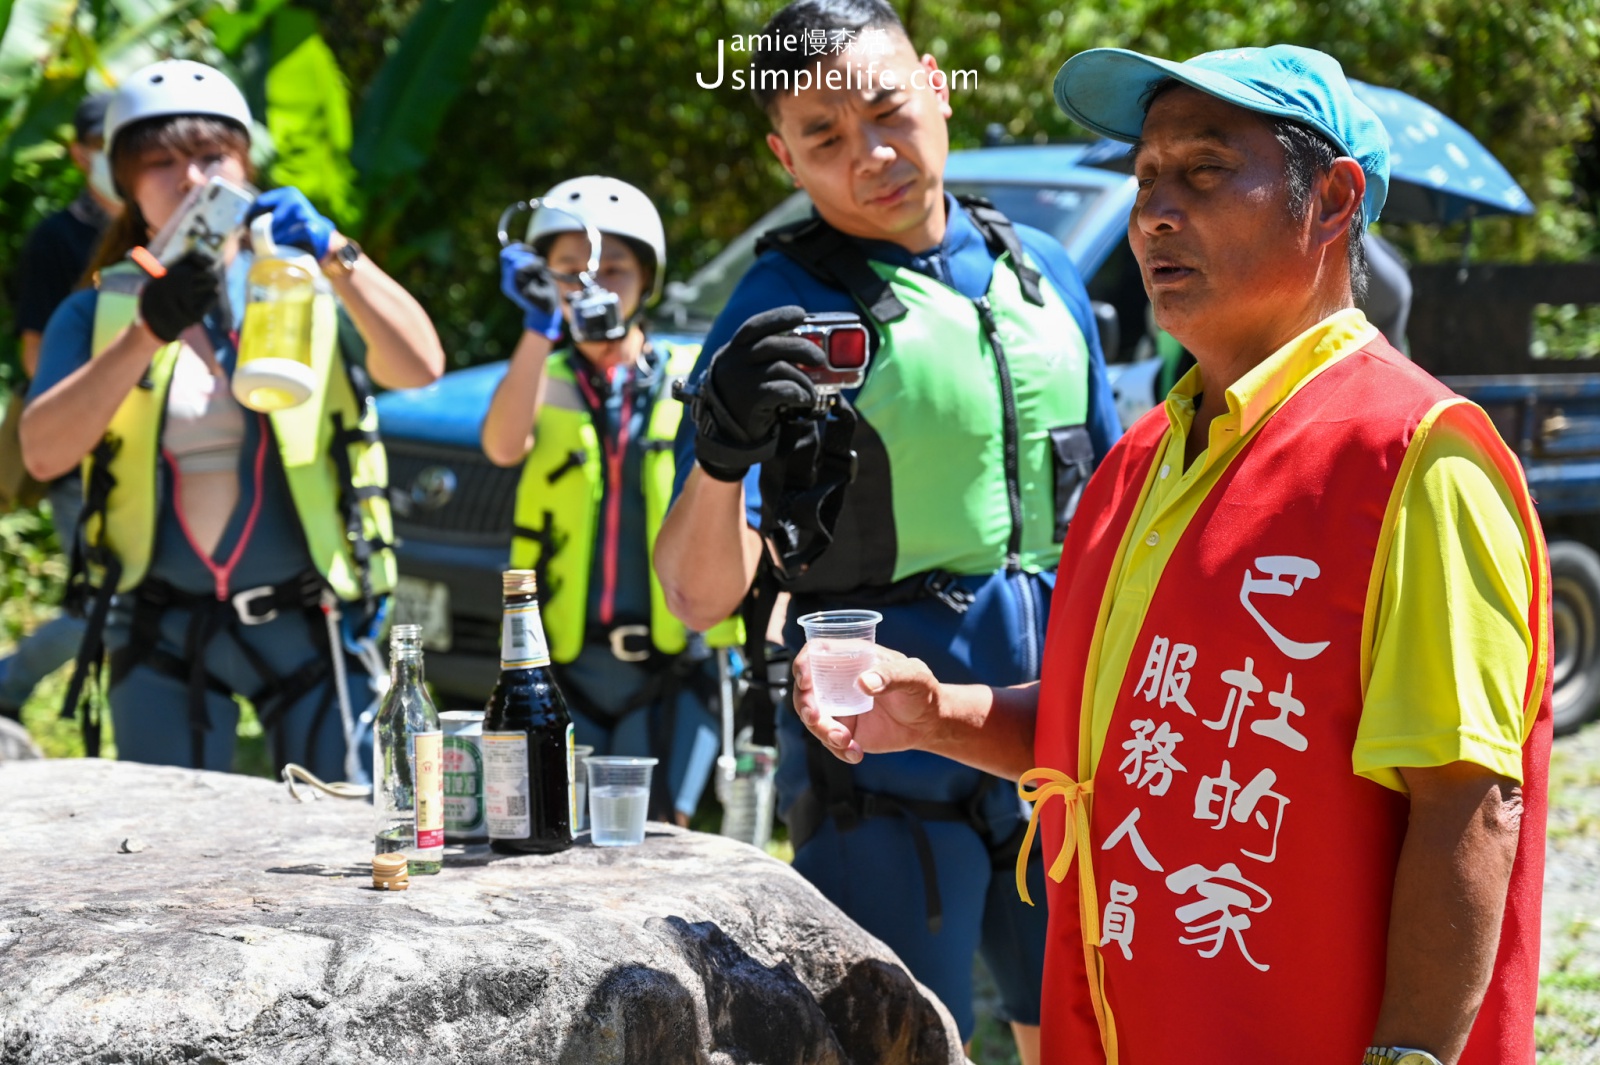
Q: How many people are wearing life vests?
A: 3